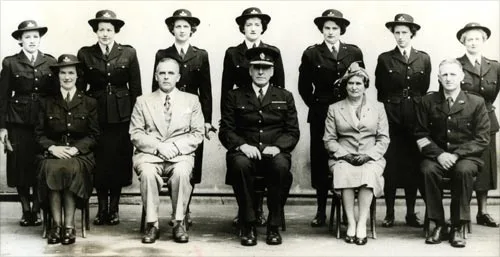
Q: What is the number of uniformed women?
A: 8